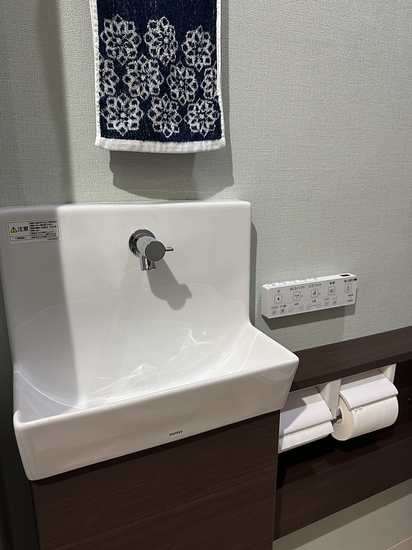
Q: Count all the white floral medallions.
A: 10